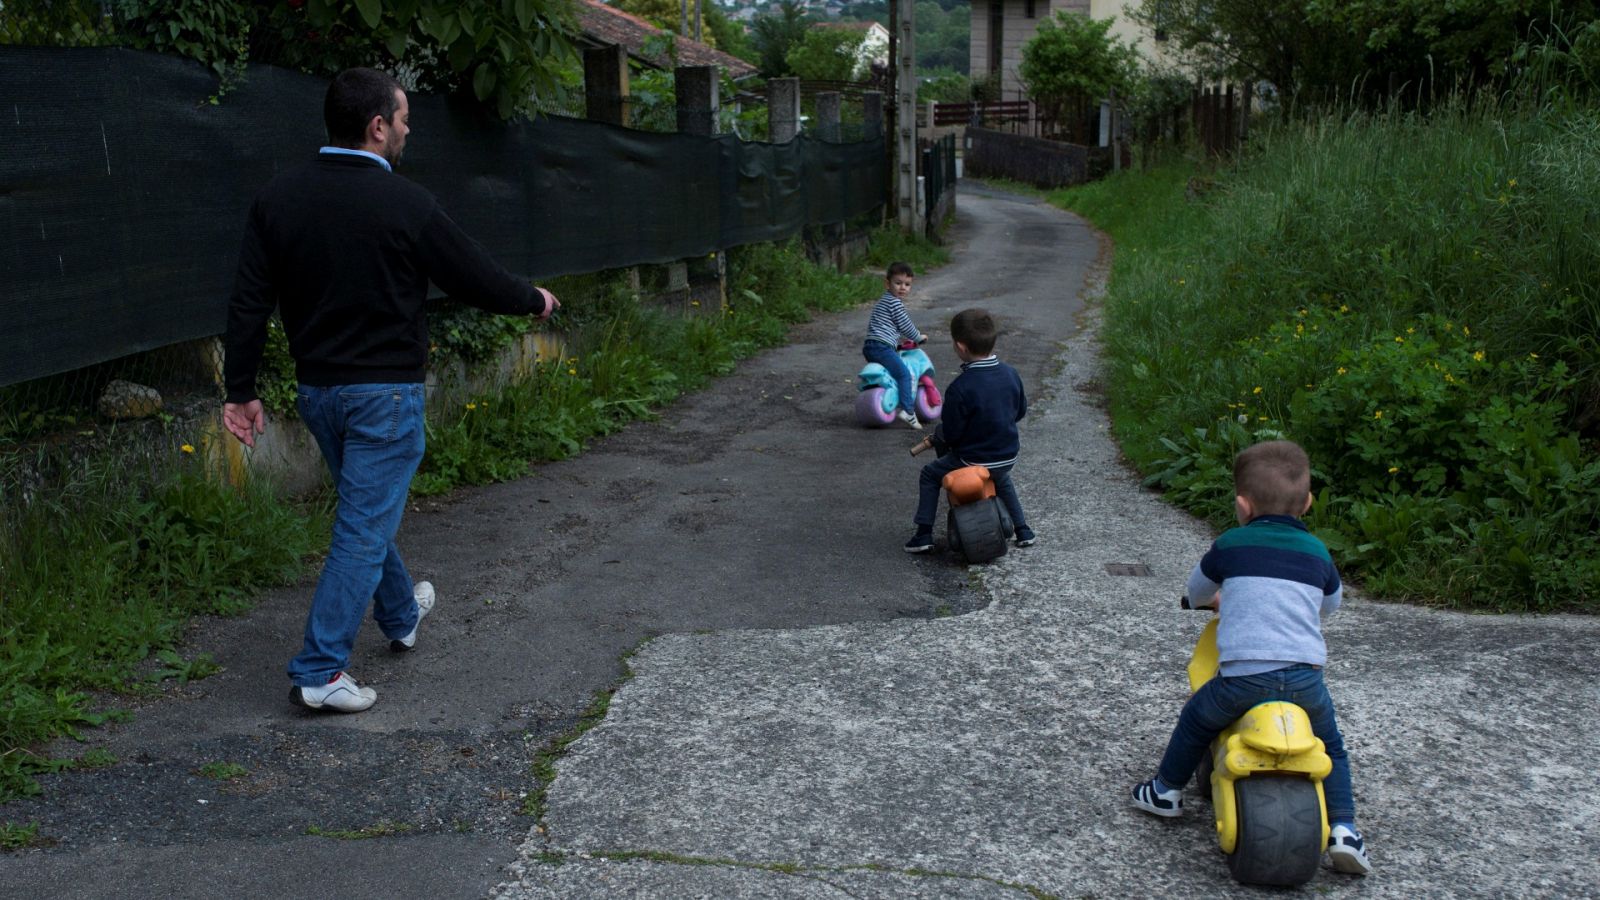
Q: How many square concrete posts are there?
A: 5